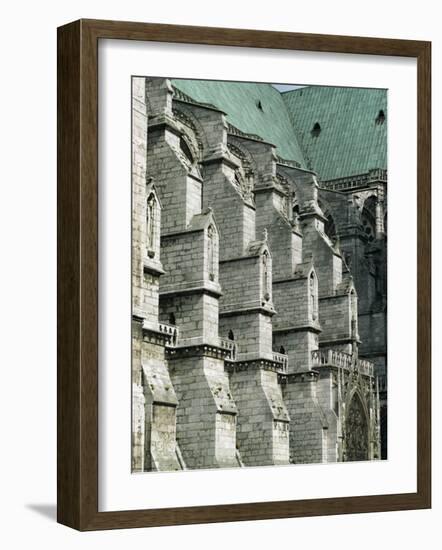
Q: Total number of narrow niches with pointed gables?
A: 5